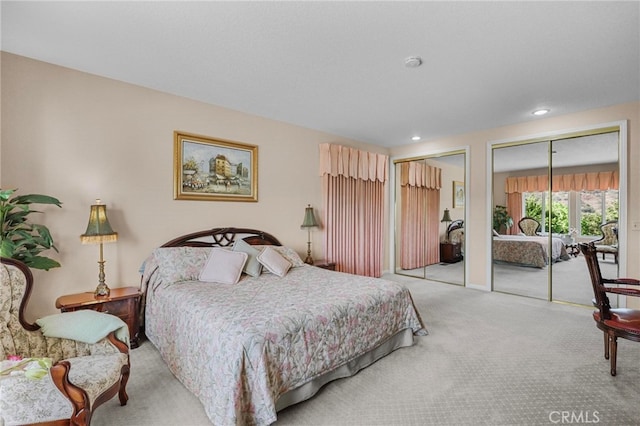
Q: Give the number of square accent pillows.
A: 3